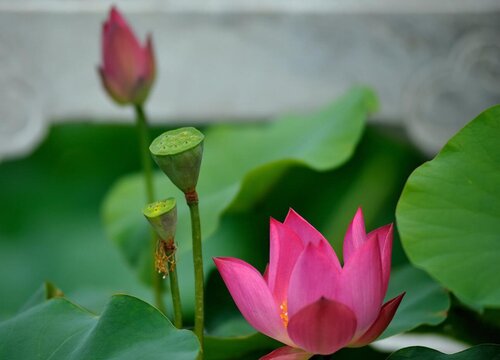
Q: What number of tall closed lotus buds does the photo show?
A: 1